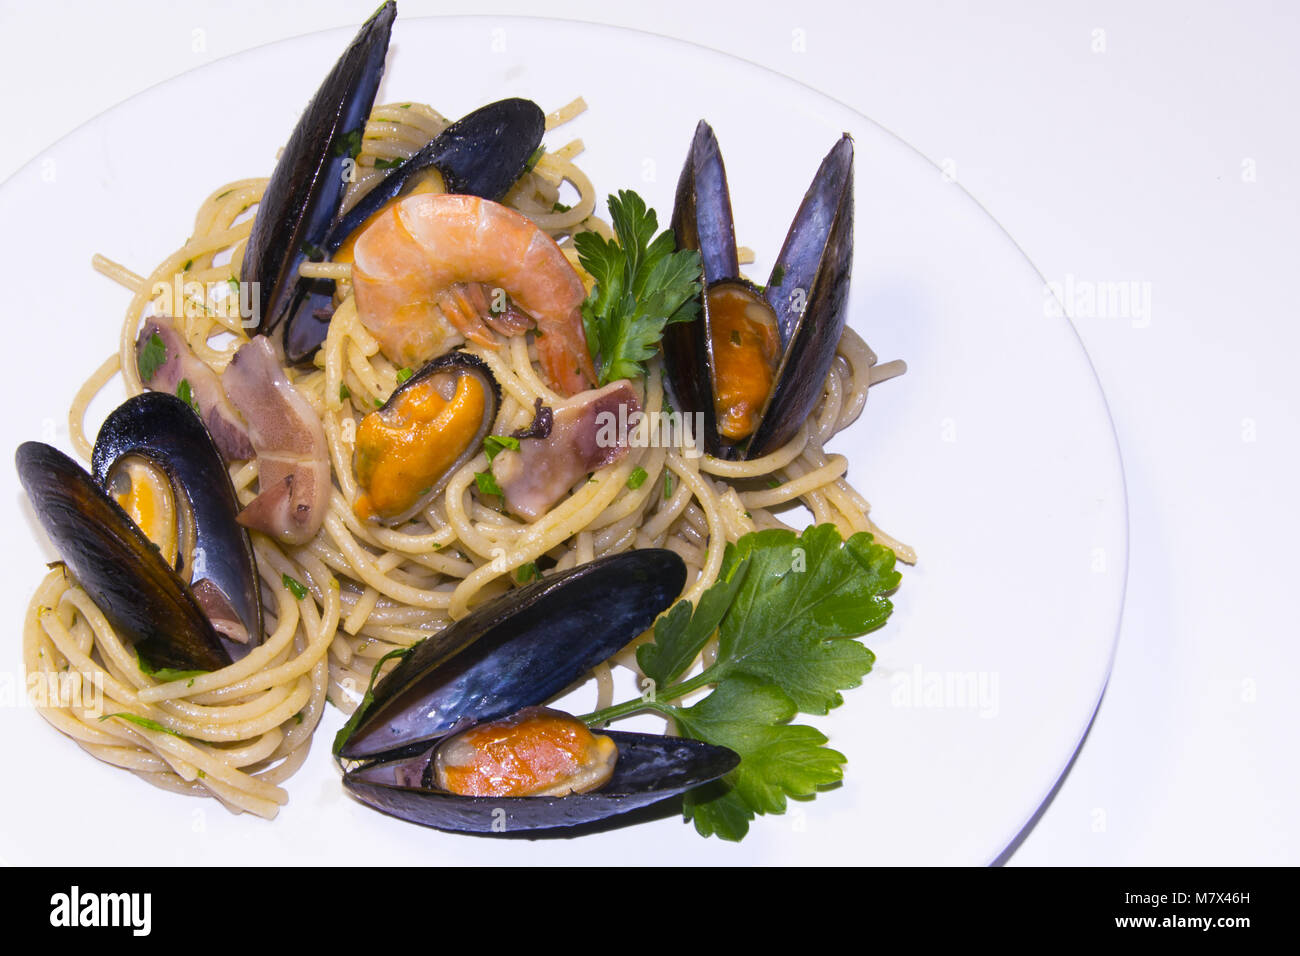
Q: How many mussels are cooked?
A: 5